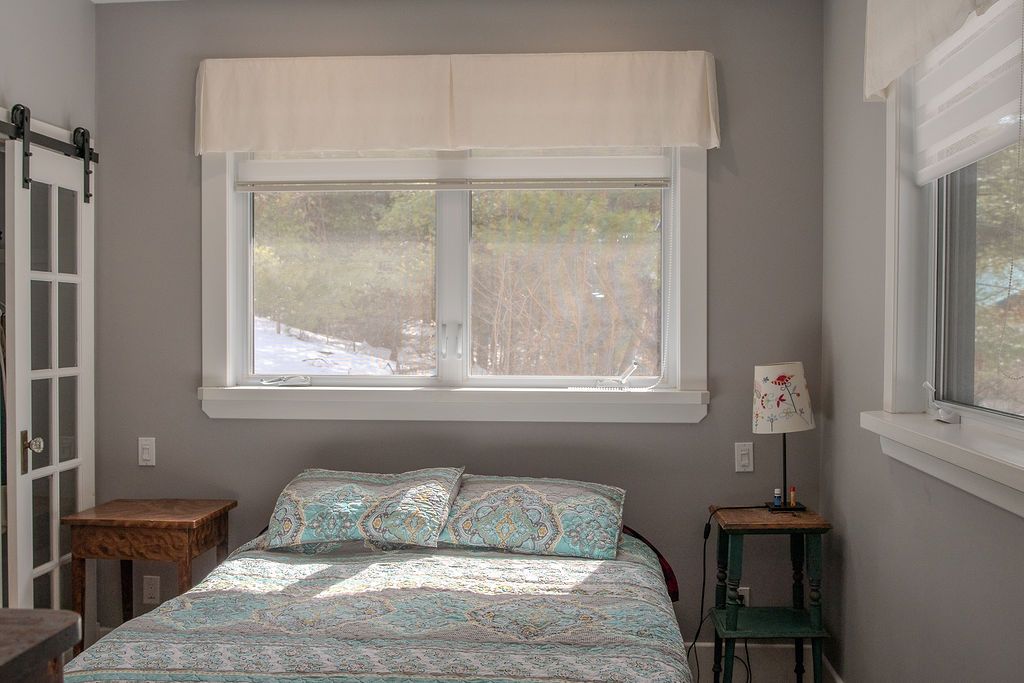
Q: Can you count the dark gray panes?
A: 10